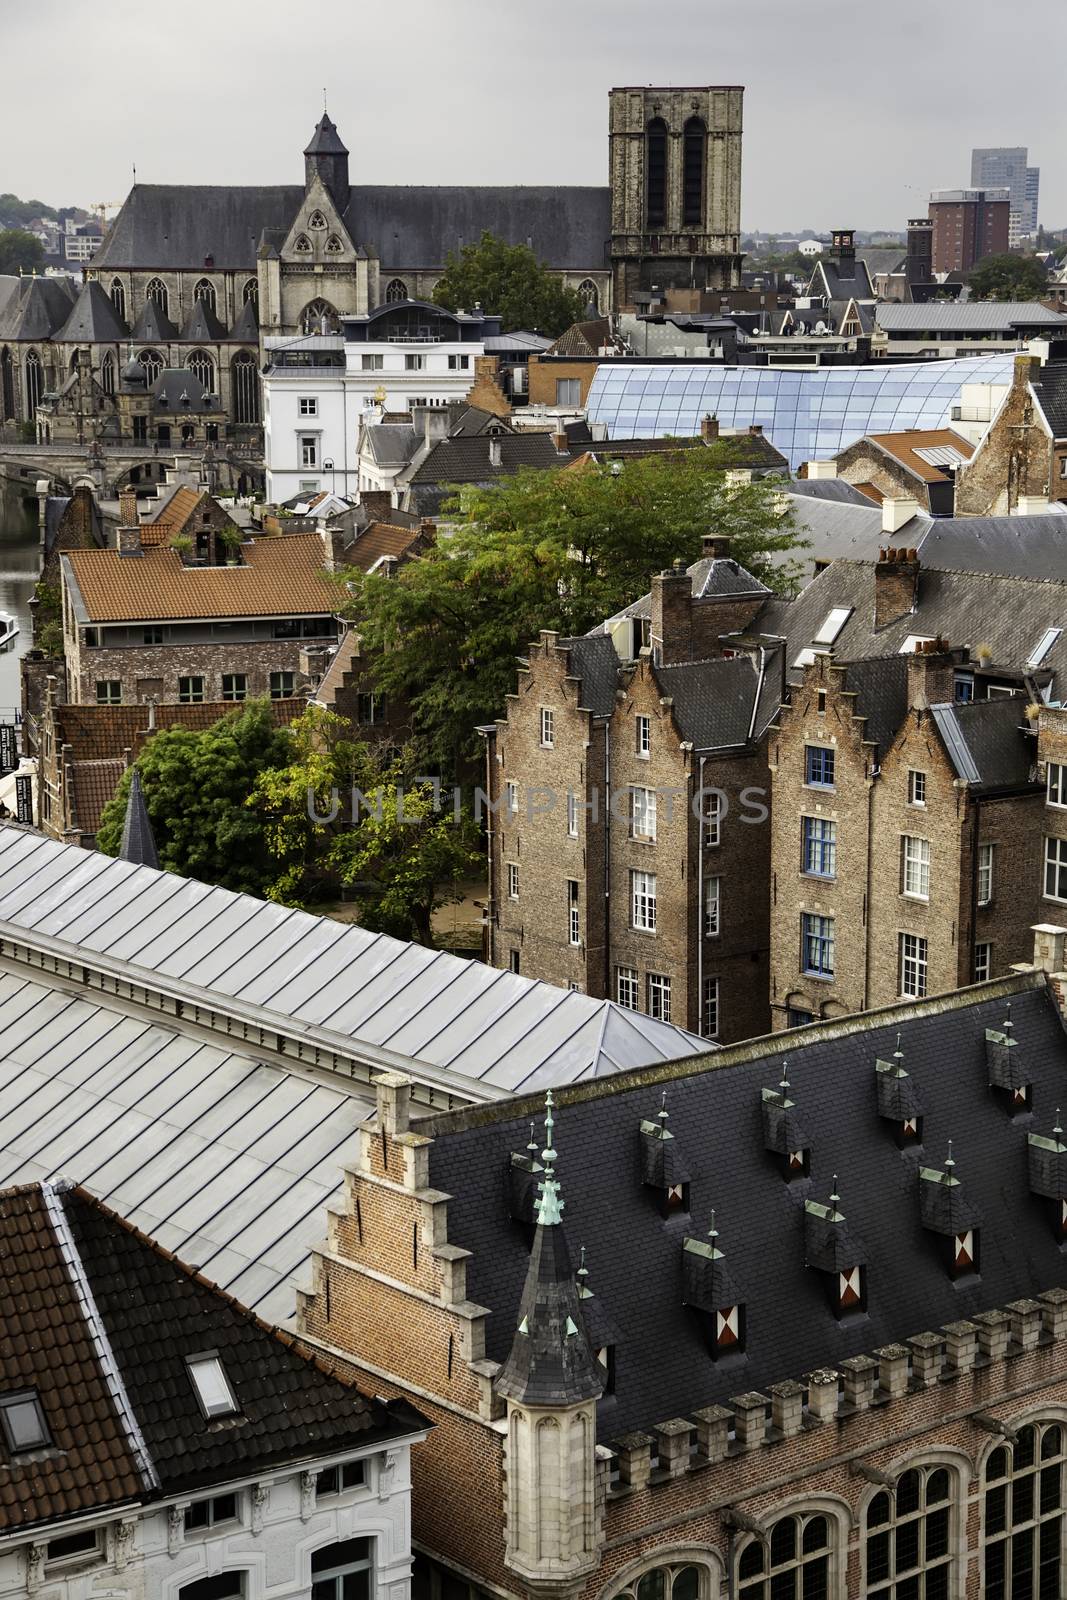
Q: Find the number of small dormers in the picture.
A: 10